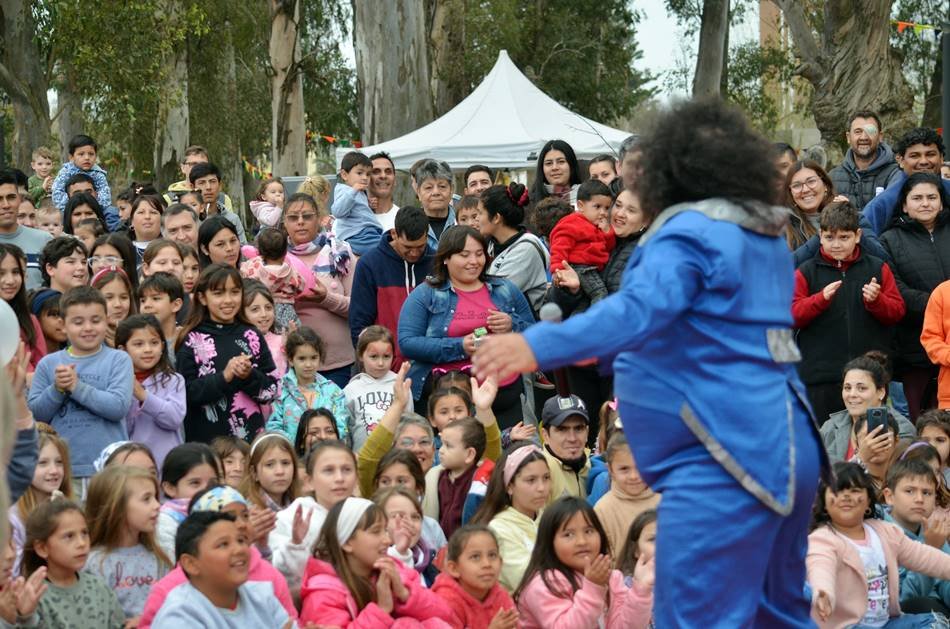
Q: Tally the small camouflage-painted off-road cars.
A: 0